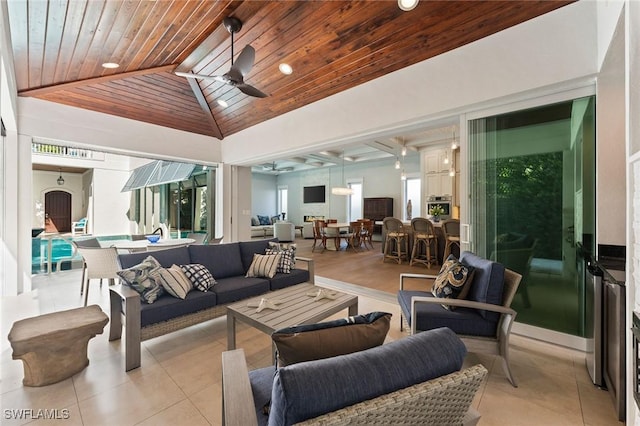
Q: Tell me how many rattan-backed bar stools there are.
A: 3